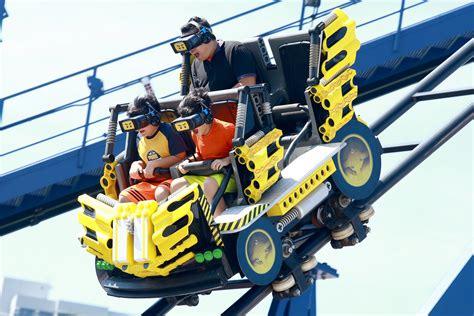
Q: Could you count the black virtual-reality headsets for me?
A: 3